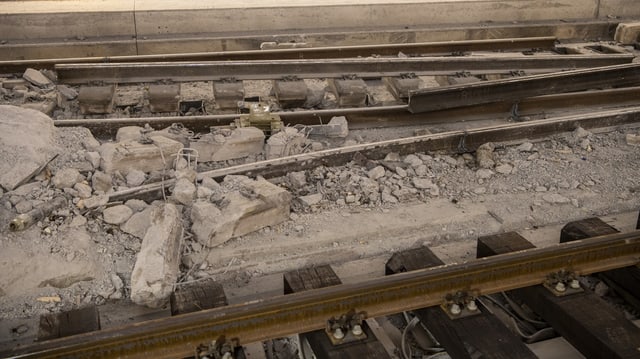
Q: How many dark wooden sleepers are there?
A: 6